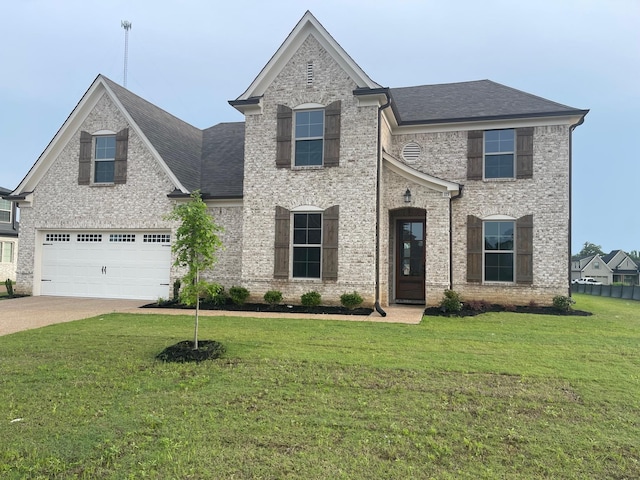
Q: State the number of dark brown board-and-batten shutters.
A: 10